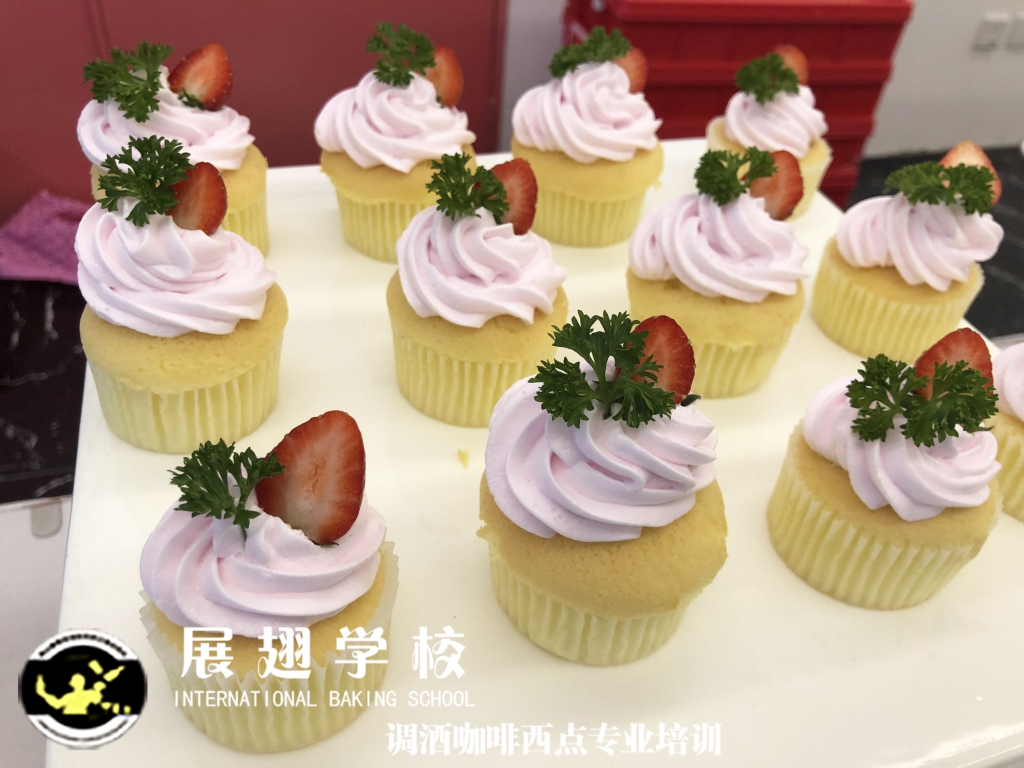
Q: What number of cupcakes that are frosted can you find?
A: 12